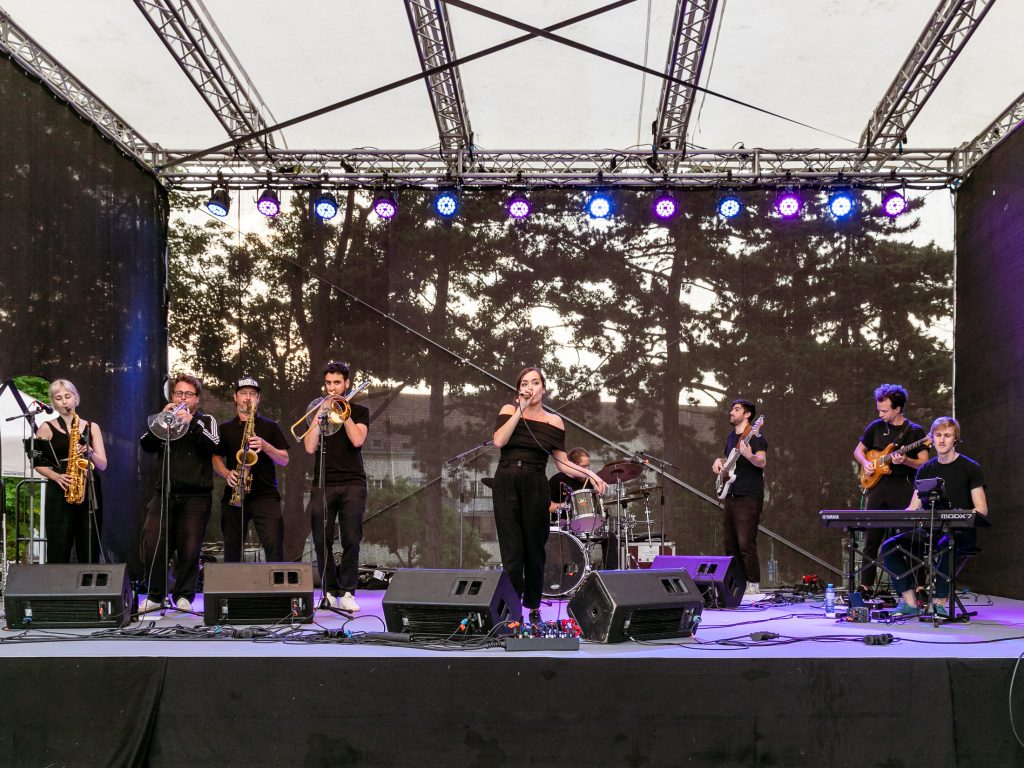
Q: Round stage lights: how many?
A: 12